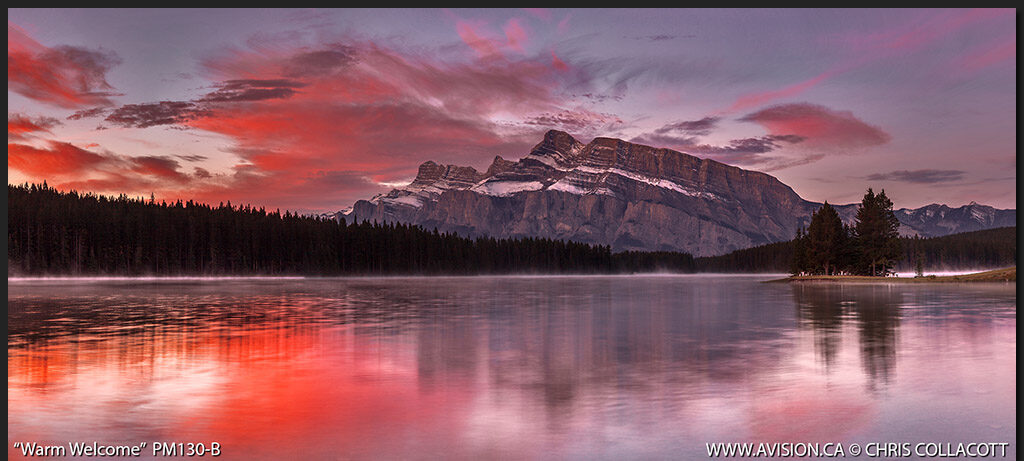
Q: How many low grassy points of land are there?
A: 1